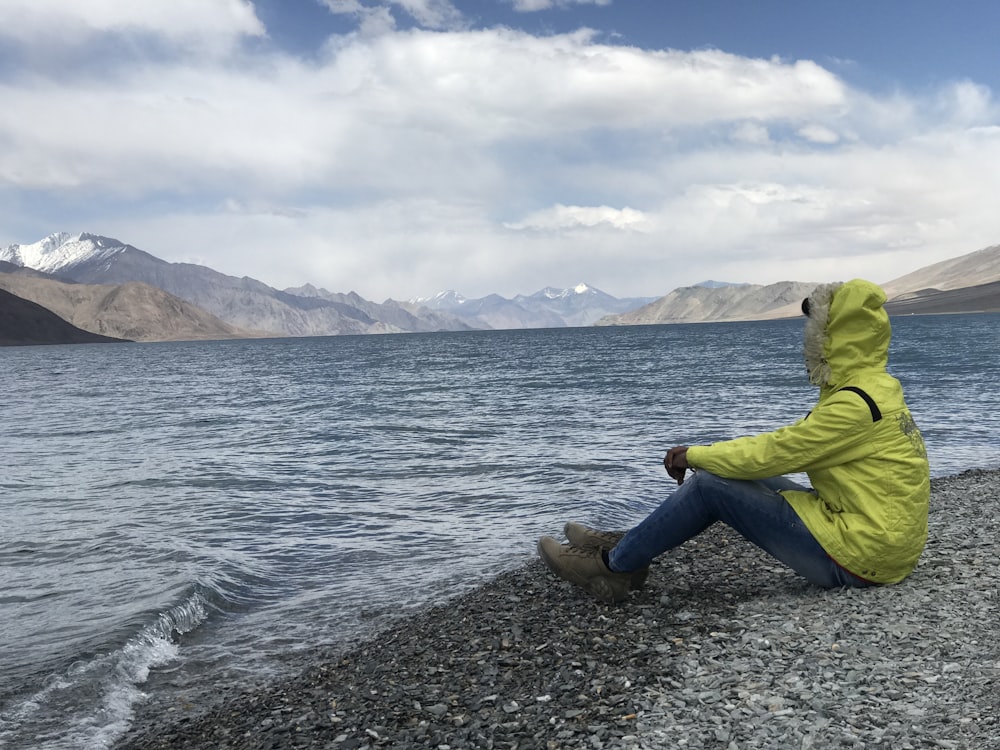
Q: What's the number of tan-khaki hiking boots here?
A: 2